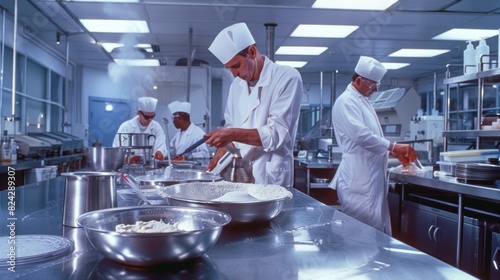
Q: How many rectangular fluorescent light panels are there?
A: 11